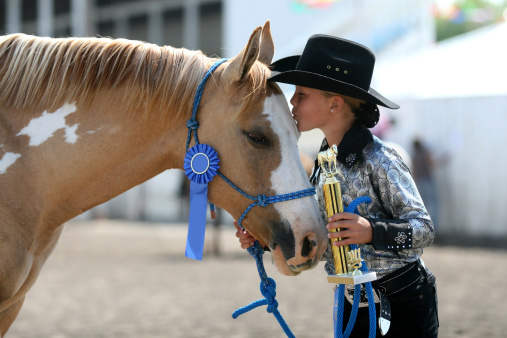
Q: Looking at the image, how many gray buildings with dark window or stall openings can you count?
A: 1